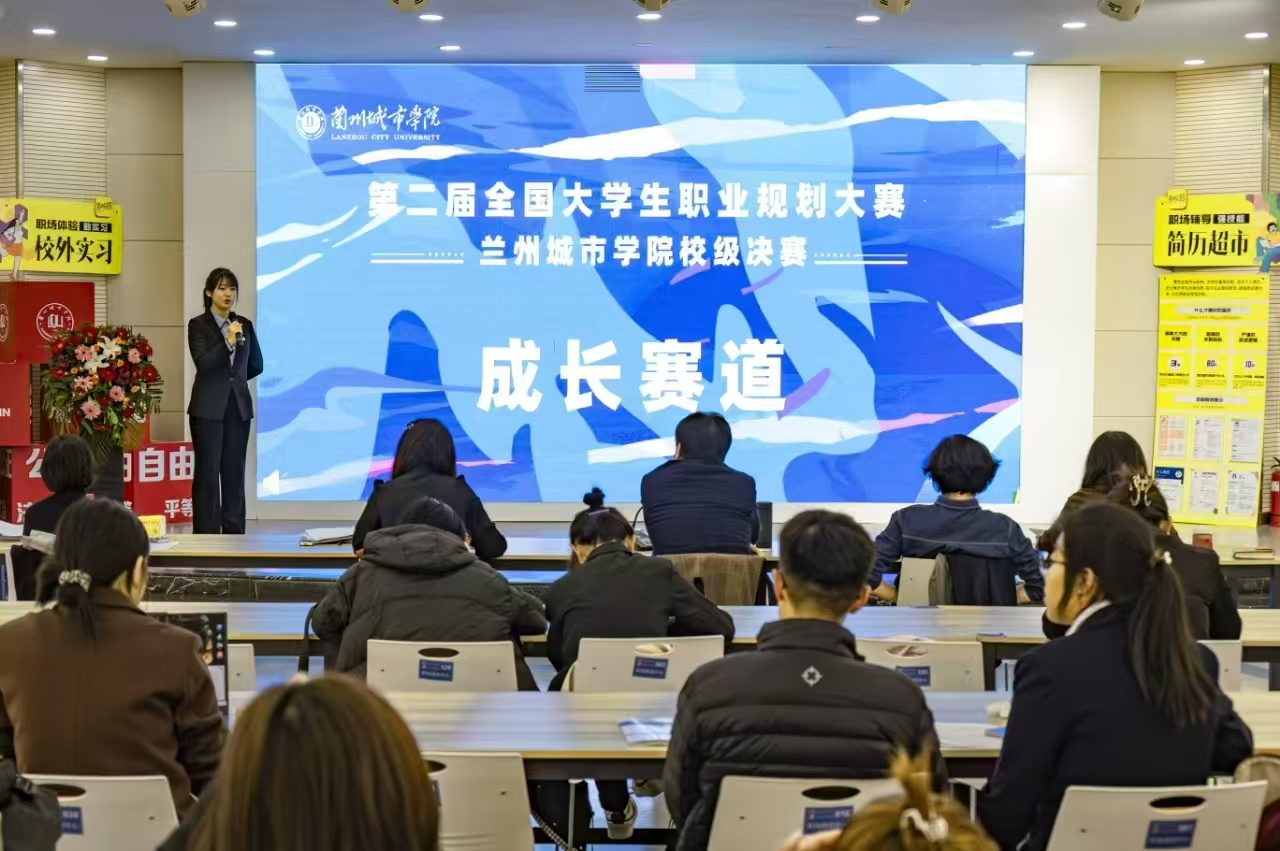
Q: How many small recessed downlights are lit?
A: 12